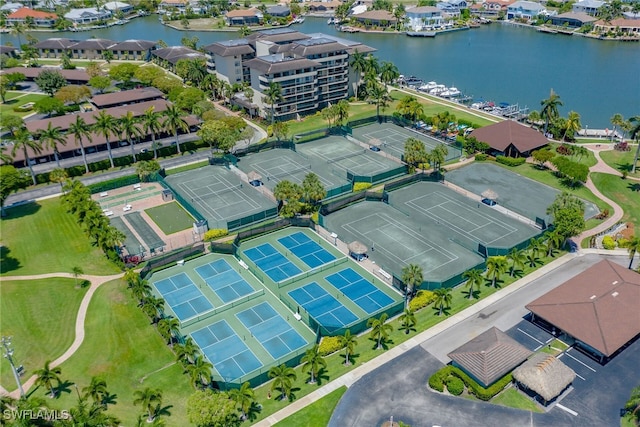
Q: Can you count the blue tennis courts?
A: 8